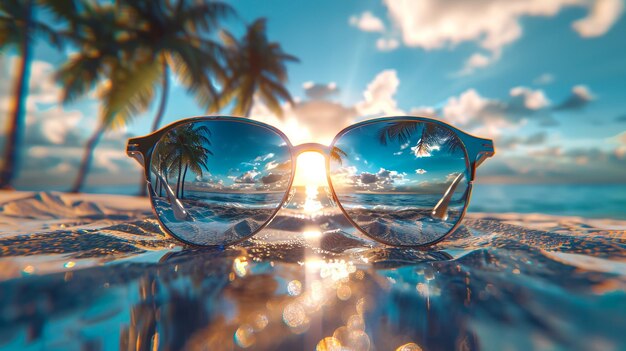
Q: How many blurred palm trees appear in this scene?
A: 4